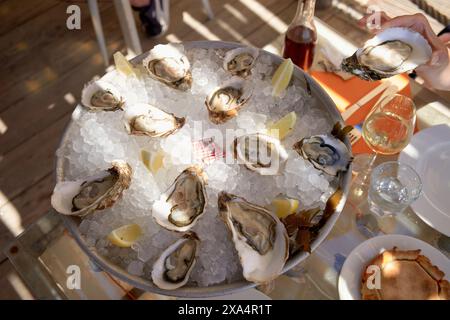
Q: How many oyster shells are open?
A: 12